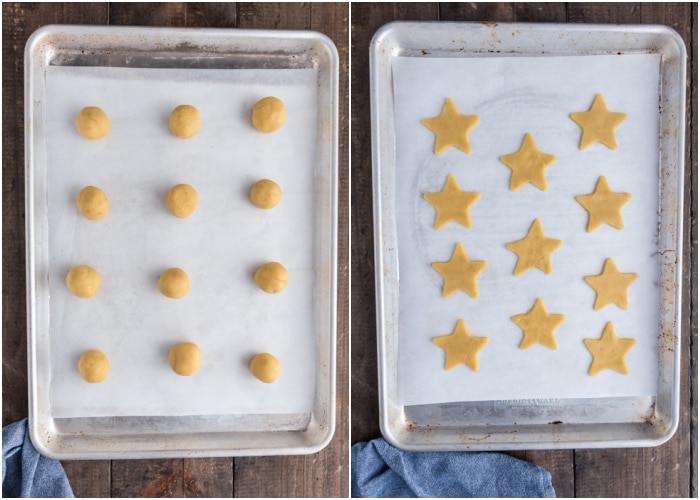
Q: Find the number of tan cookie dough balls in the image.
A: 12